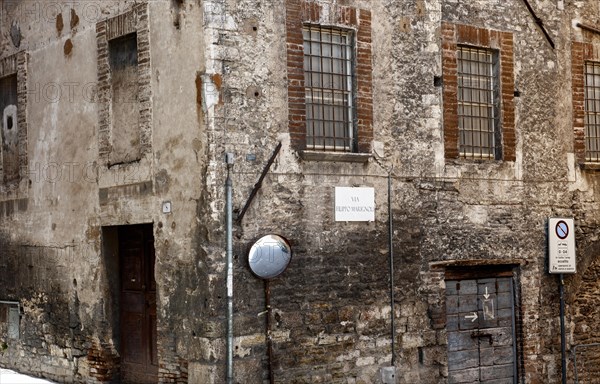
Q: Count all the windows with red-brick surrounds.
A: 3